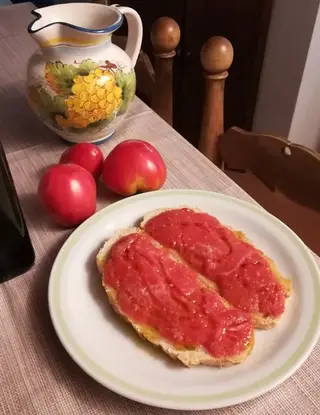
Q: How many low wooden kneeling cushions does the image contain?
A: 0